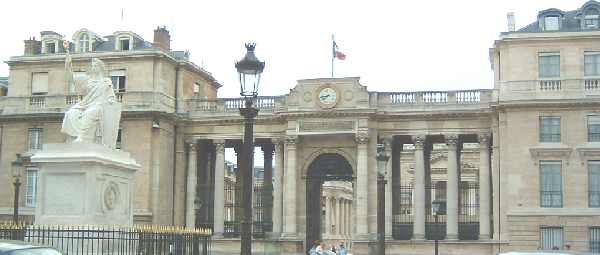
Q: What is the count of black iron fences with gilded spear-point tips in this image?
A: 1